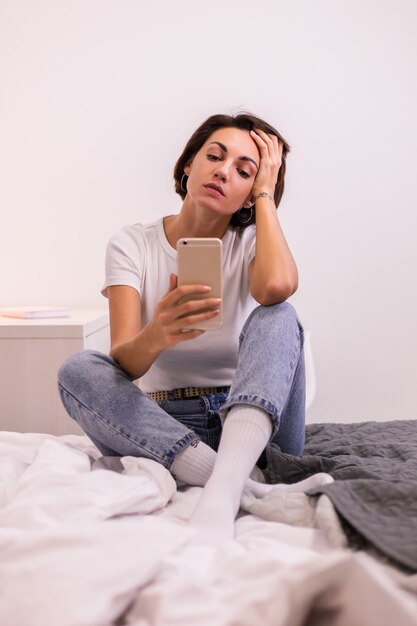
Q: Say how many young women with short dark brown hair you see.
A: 1